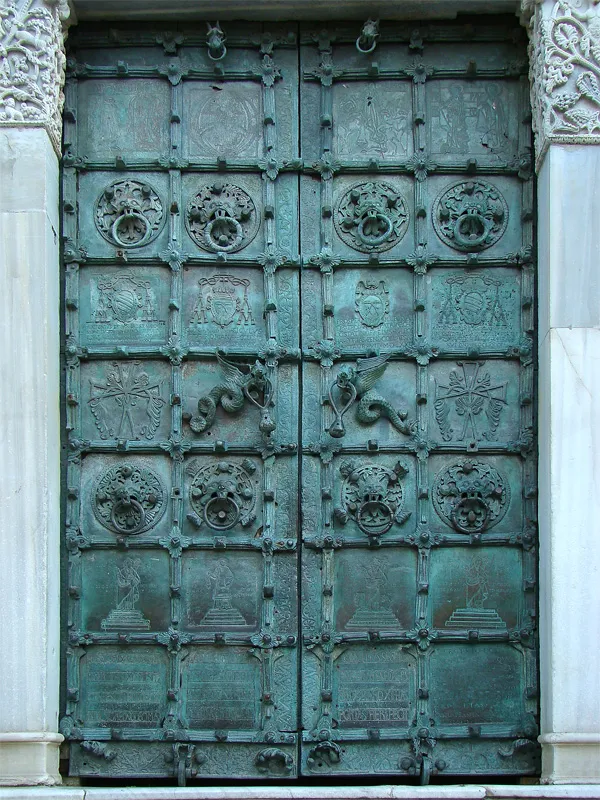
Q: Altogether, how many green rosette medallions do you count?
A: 8